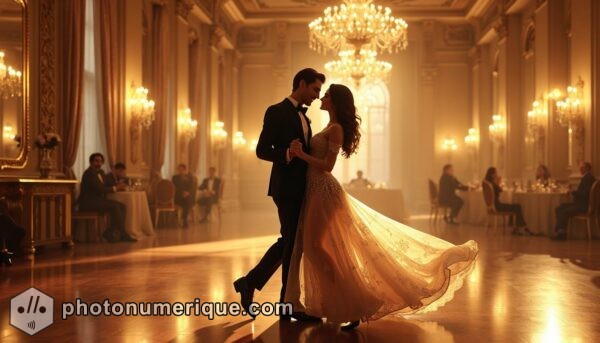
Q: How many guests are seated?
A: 9